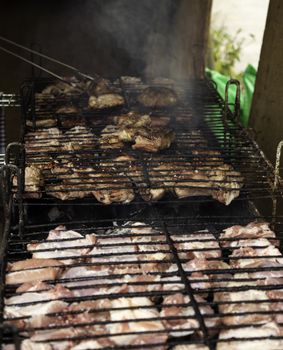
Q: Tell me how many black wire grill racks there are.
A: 2